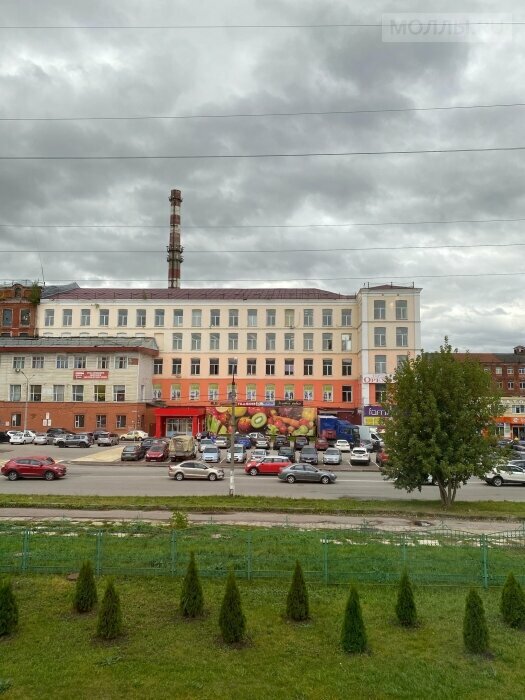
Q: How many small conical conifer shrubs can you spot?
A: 10